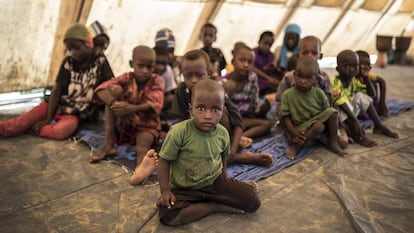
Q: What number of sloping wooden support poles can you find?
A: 5